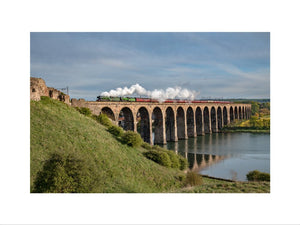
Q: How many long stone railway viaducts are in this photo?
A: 1